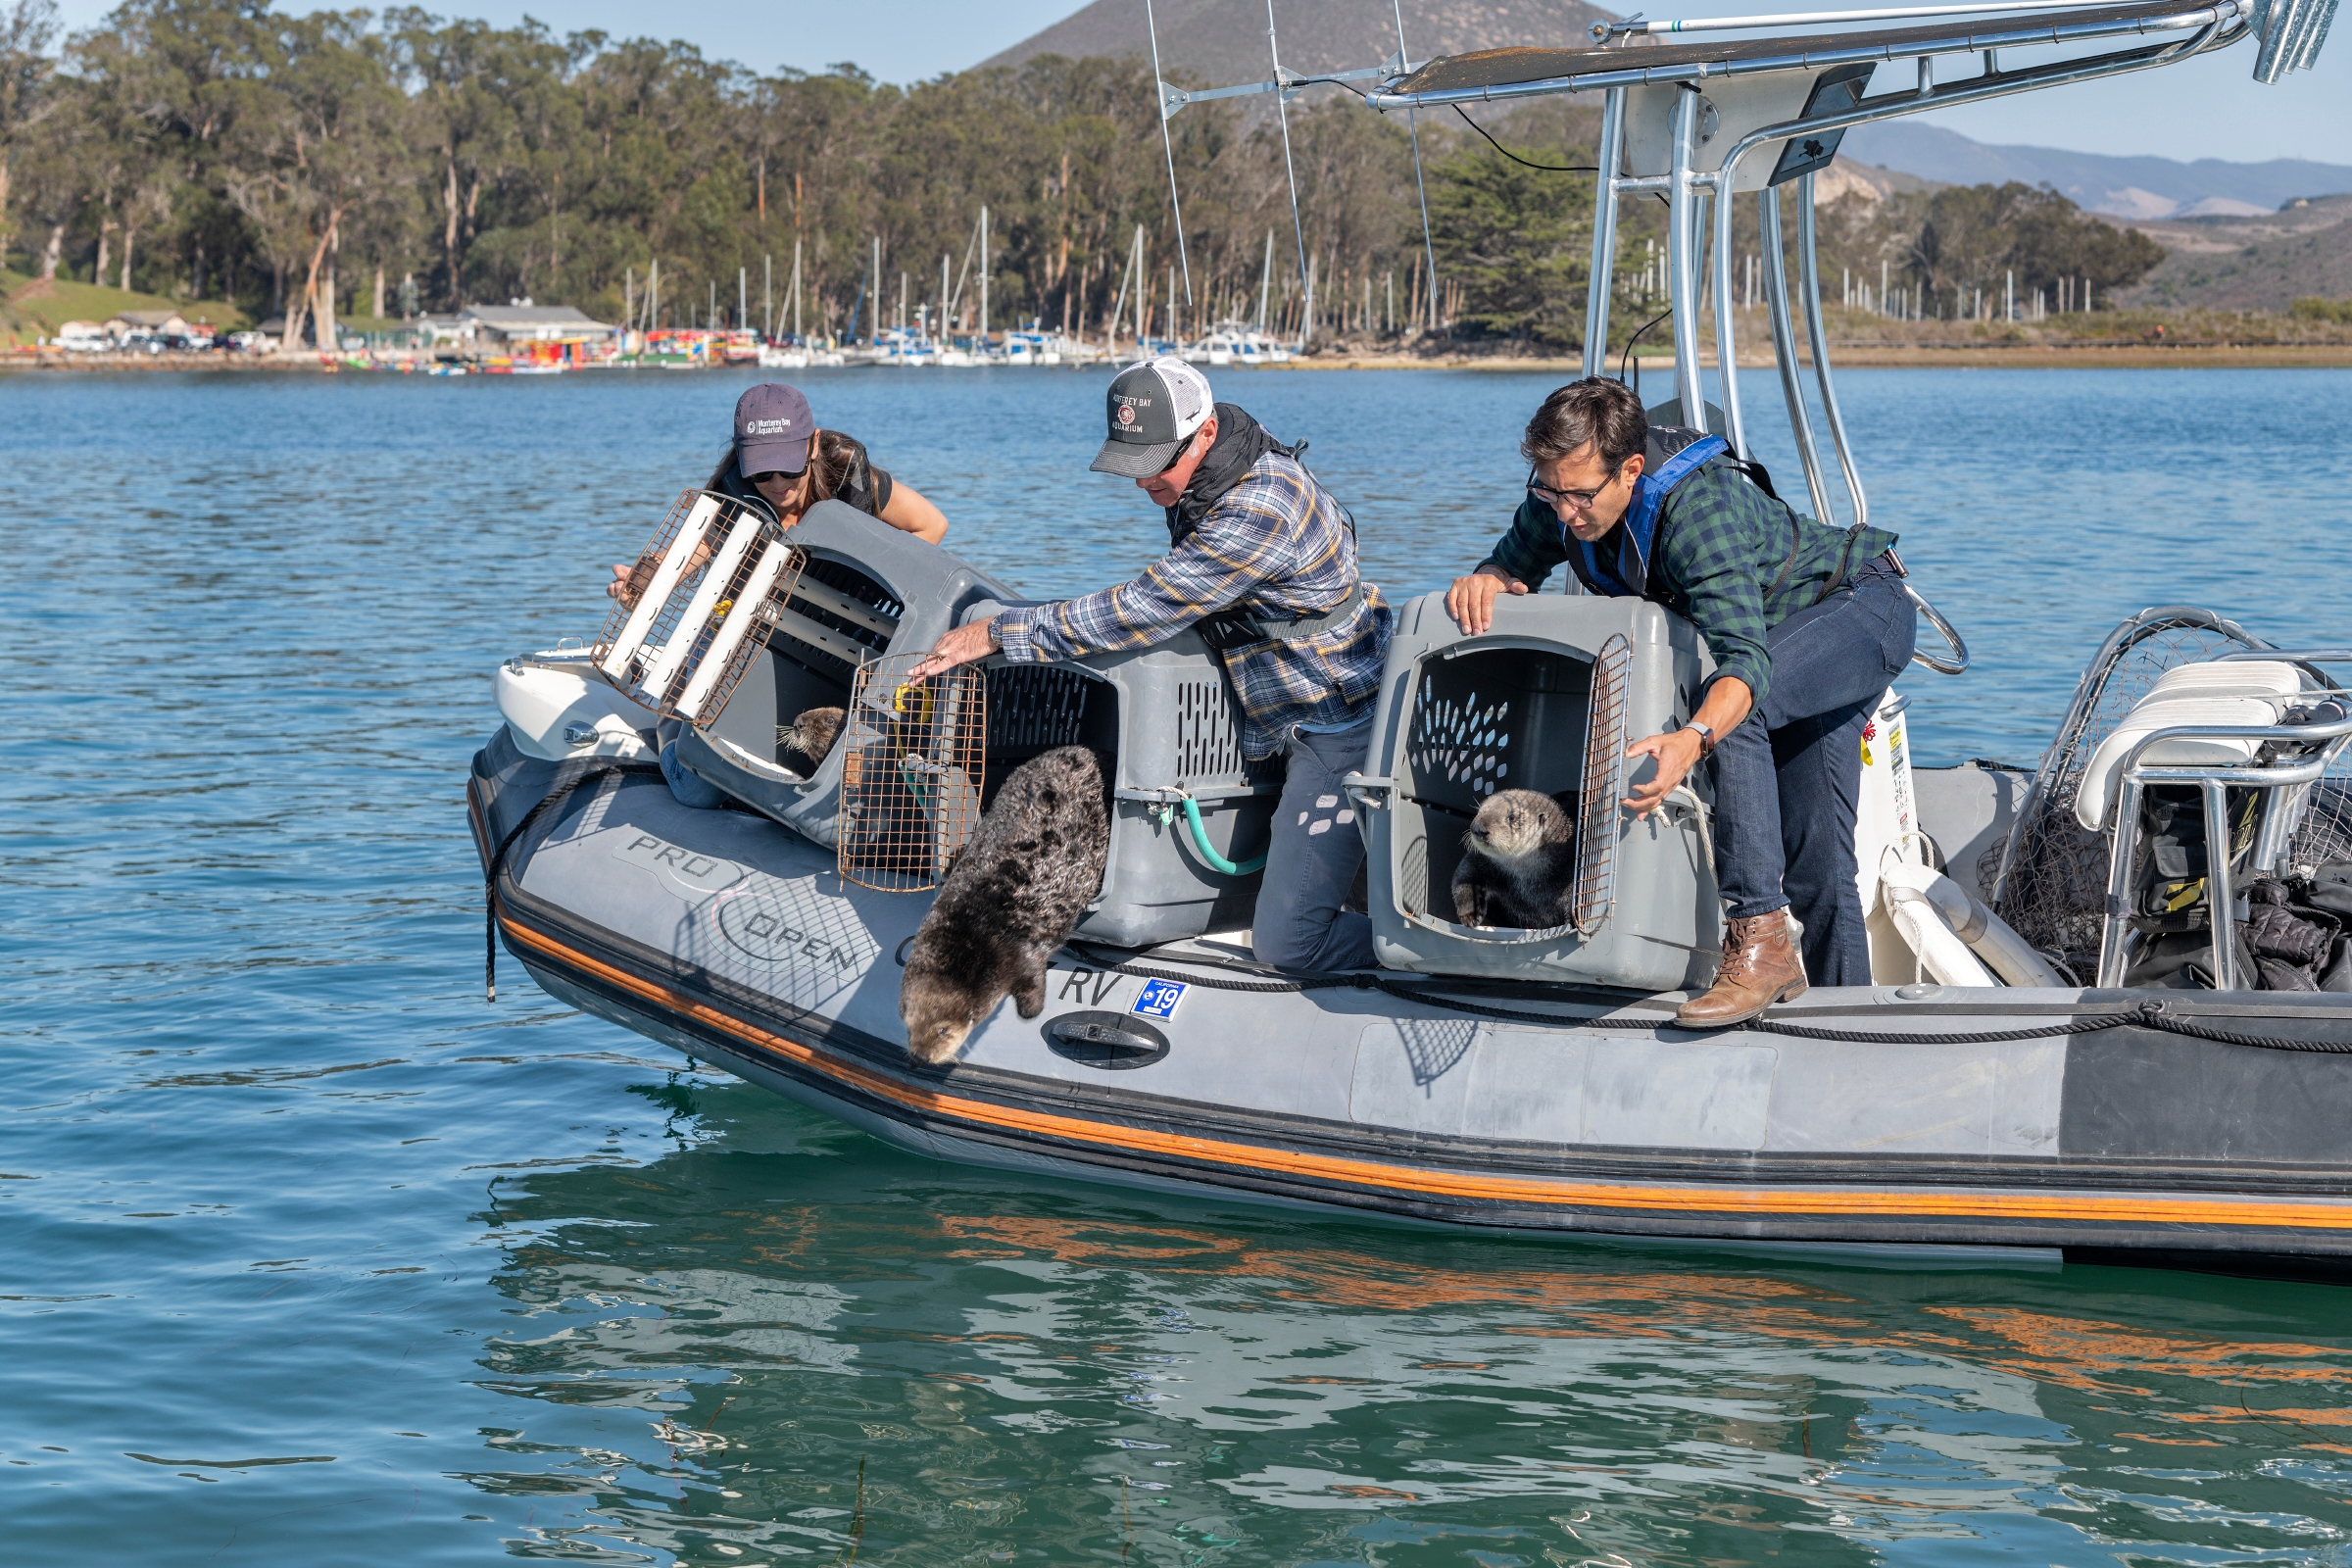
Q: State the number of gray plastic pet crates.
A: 3